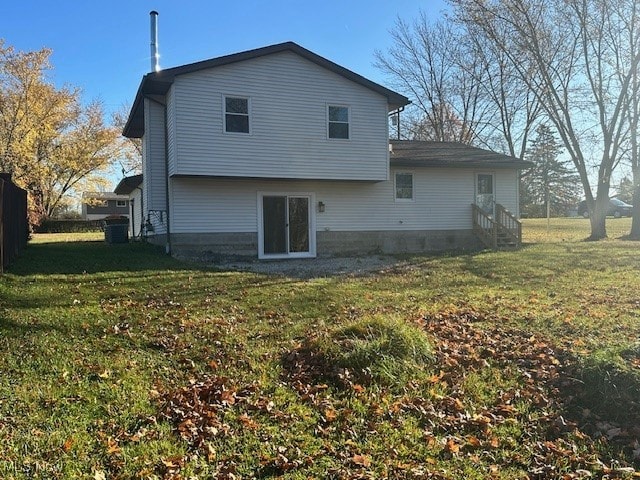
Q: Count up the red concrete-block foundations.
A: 0